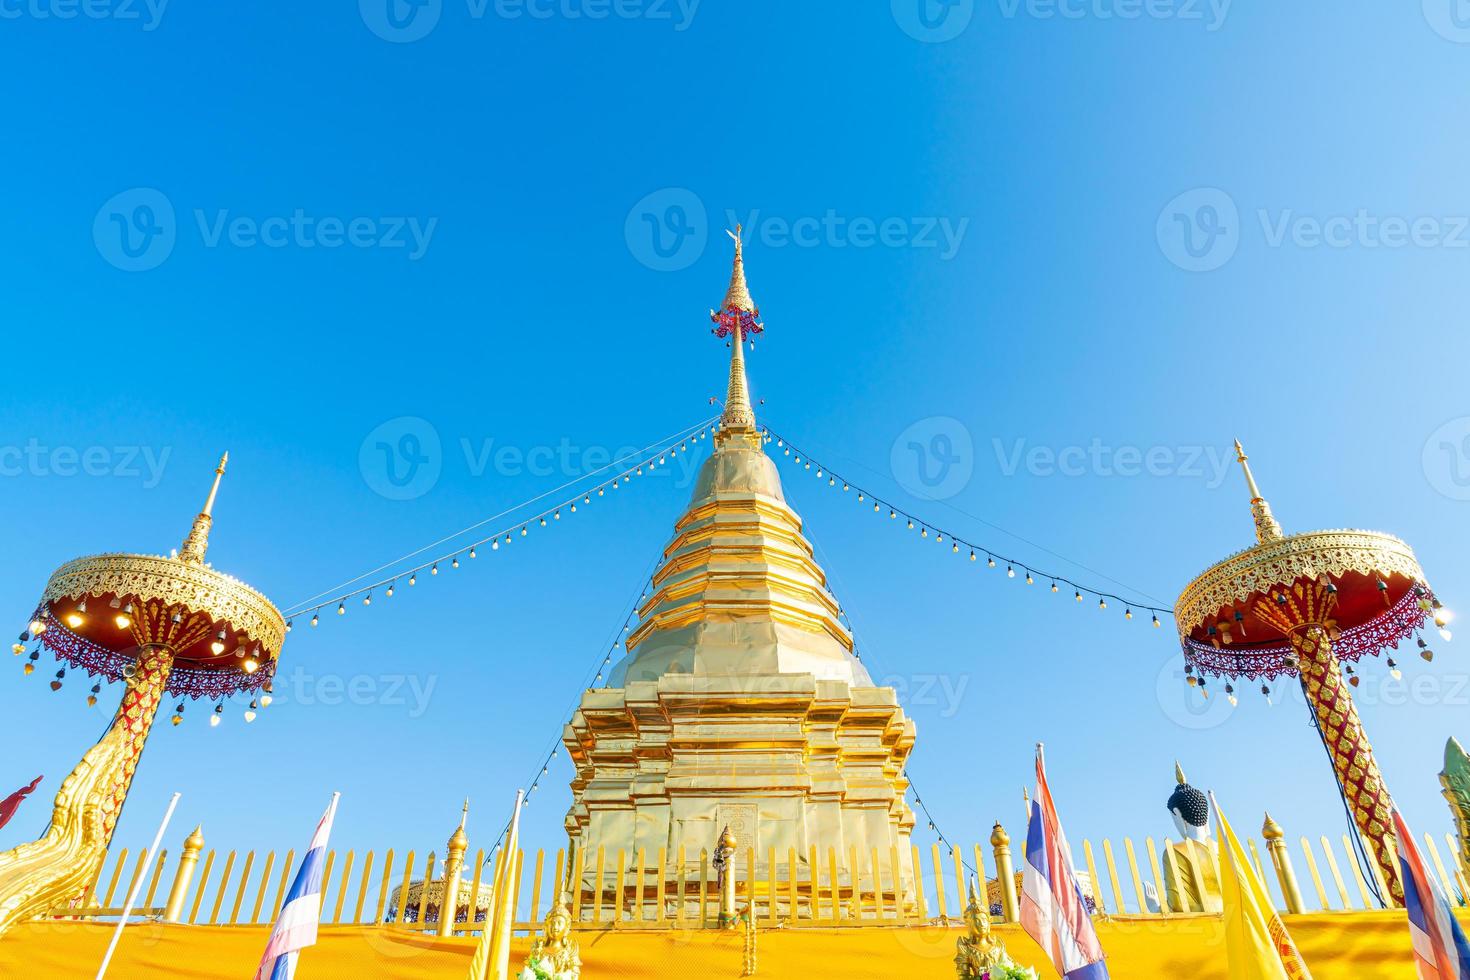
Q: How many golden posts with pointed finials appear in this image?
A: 5